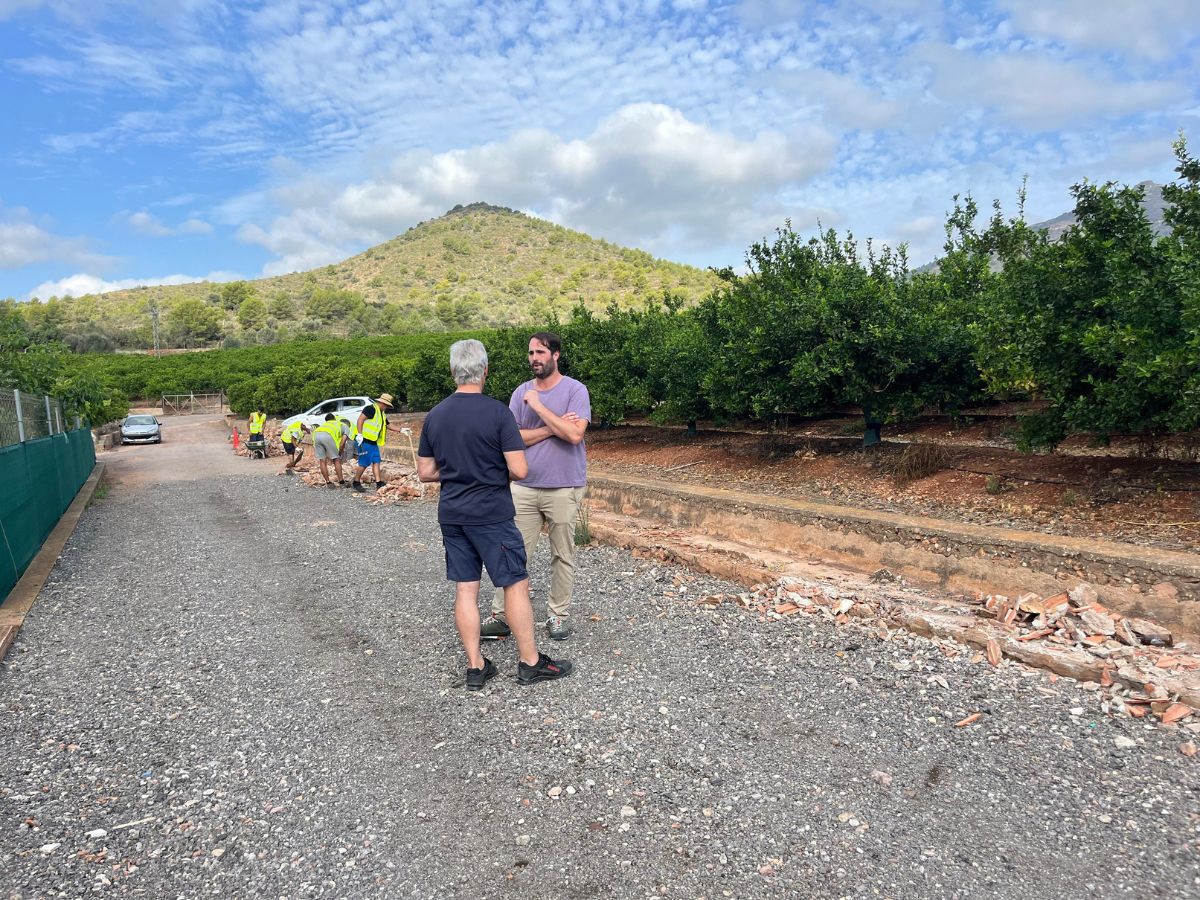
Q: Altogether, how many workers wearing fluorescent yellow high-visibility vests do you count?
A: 5